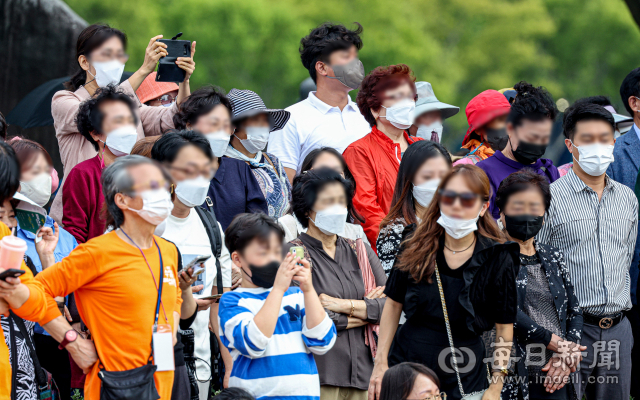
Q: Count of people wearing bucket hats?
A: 4